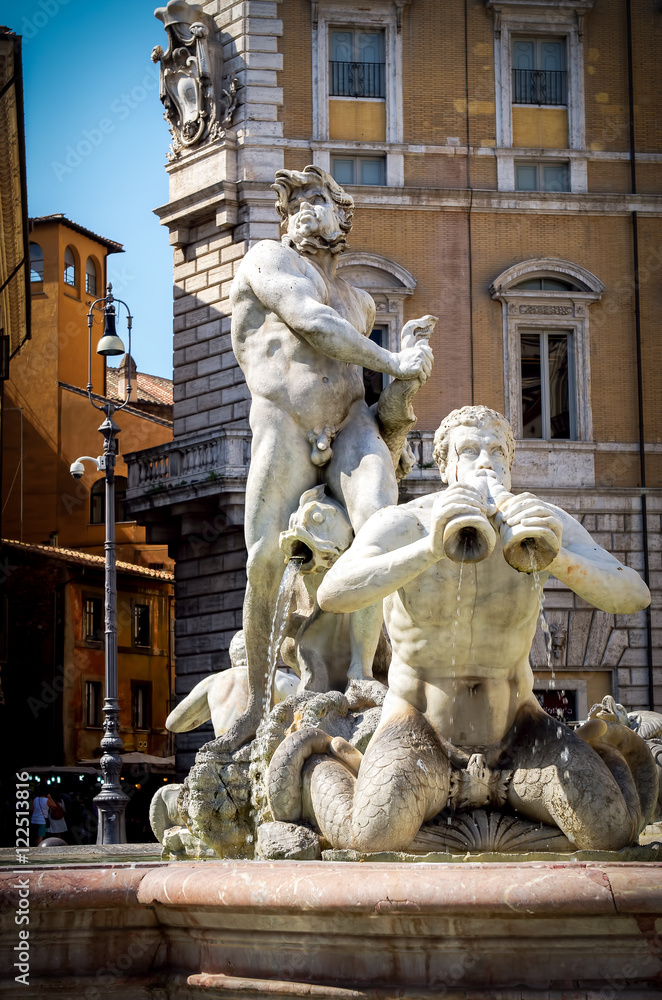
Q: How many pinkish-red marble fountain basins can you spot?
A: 1